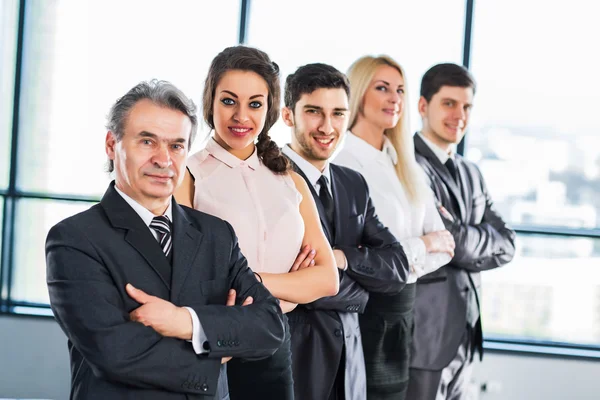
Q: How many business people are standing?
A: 5